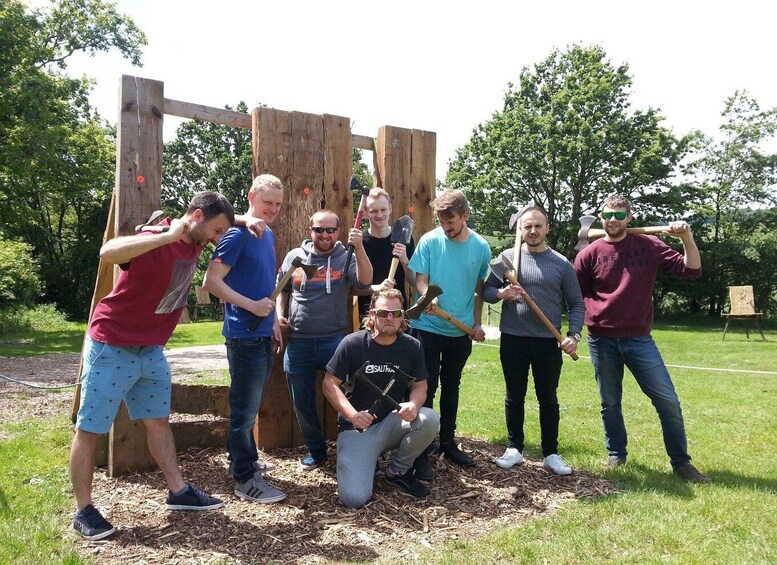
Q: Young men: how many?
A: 8